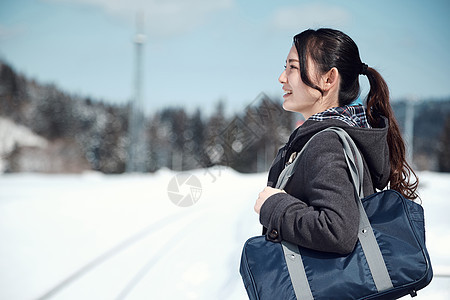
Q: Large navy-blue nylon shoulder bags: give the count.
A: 1